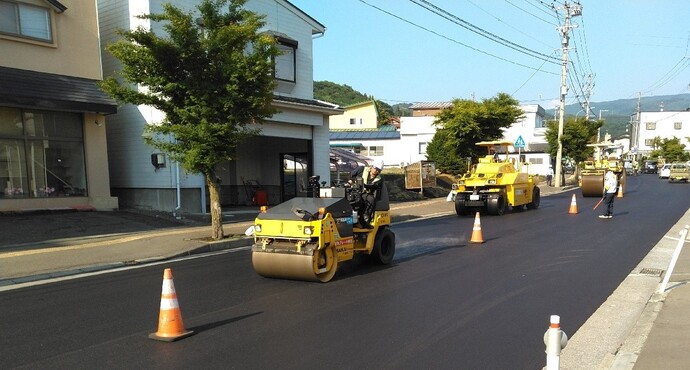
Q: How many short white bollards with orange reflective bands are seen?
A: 1